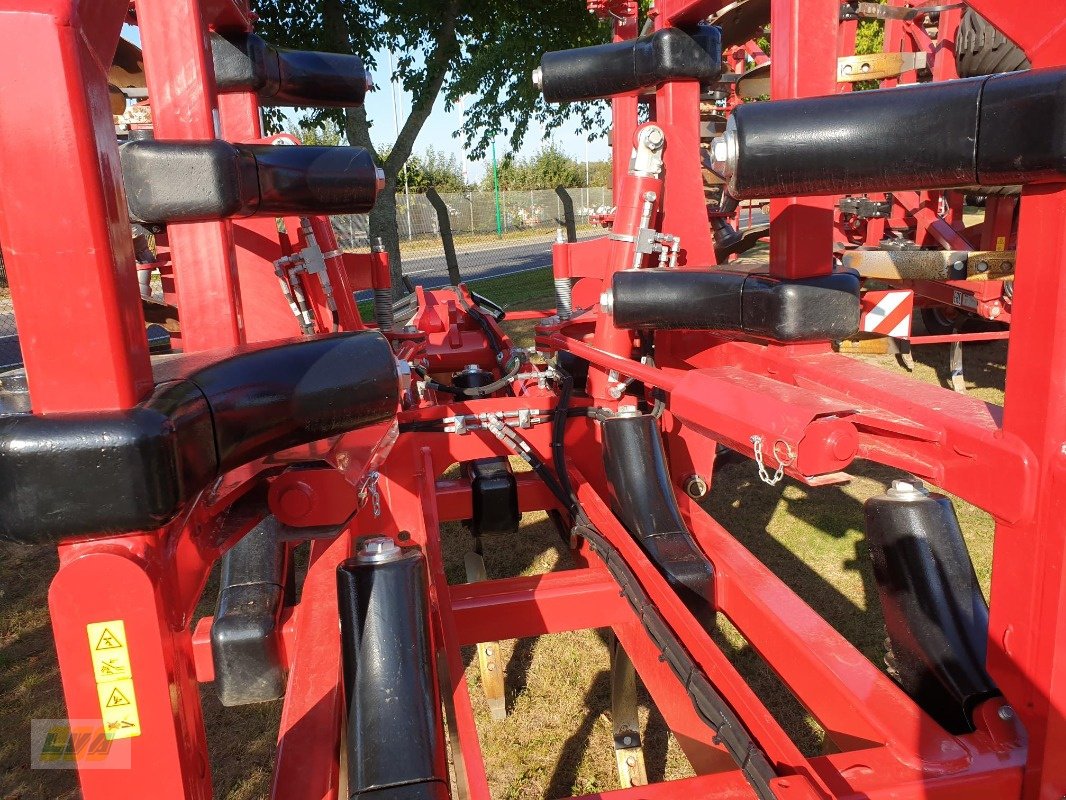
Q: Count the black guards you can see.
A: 11